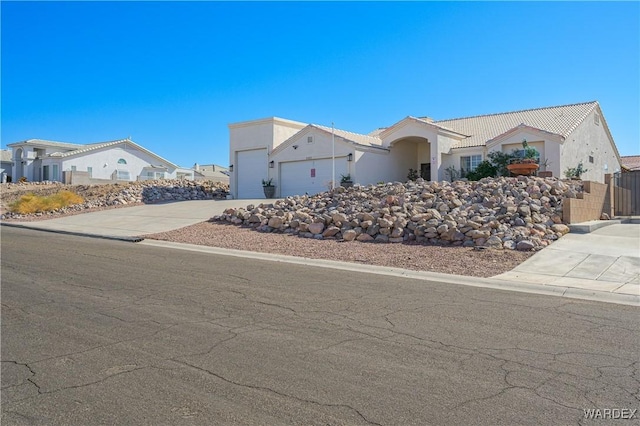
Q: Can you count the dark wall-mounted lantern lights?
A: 3